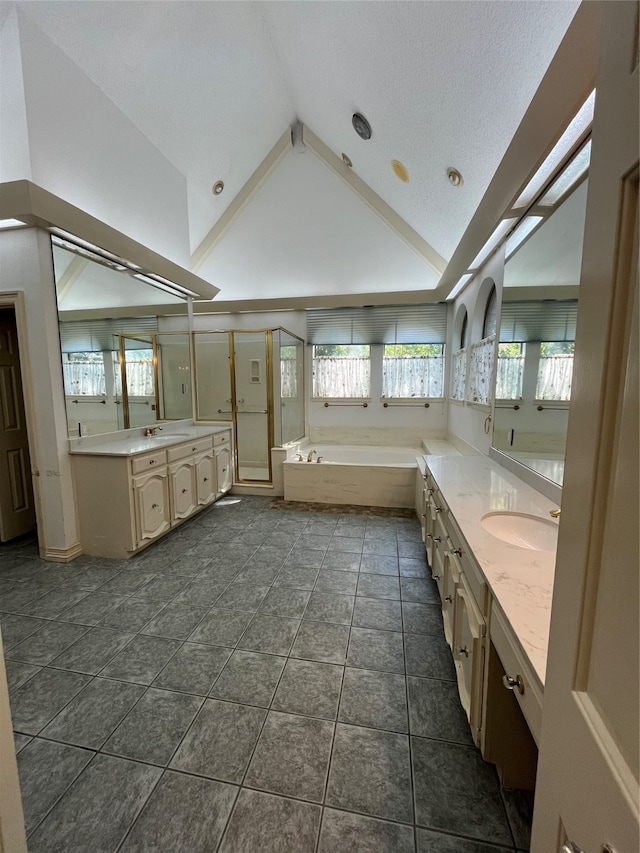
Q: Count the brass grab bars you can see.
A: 2